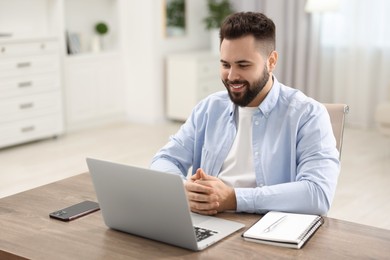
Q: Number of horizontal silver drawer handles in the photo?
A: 4